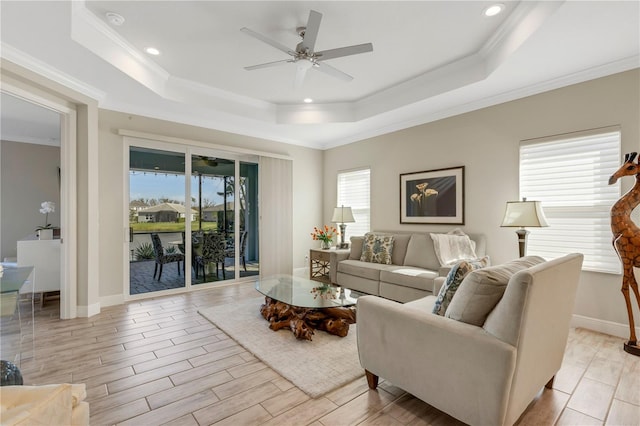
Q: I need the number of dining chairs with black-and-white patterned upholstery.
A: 4